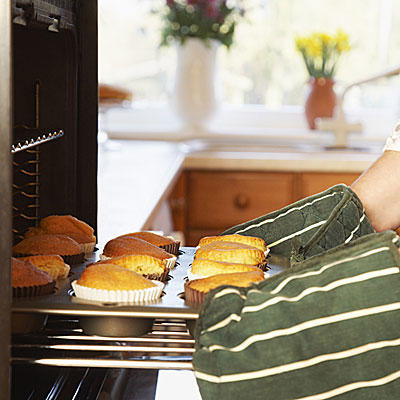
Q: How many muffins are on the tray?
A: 12